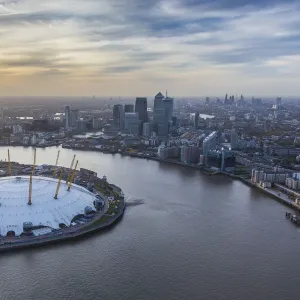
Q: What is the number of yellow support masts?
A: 7